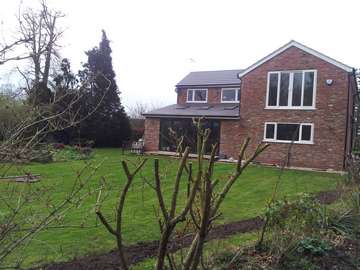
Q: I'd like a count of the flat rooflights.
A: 3